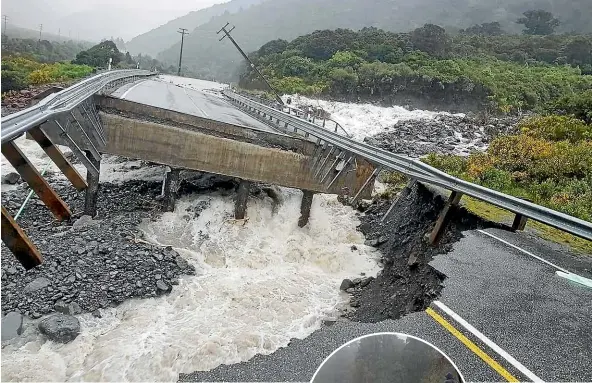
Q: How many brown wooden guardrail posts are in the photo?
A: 5